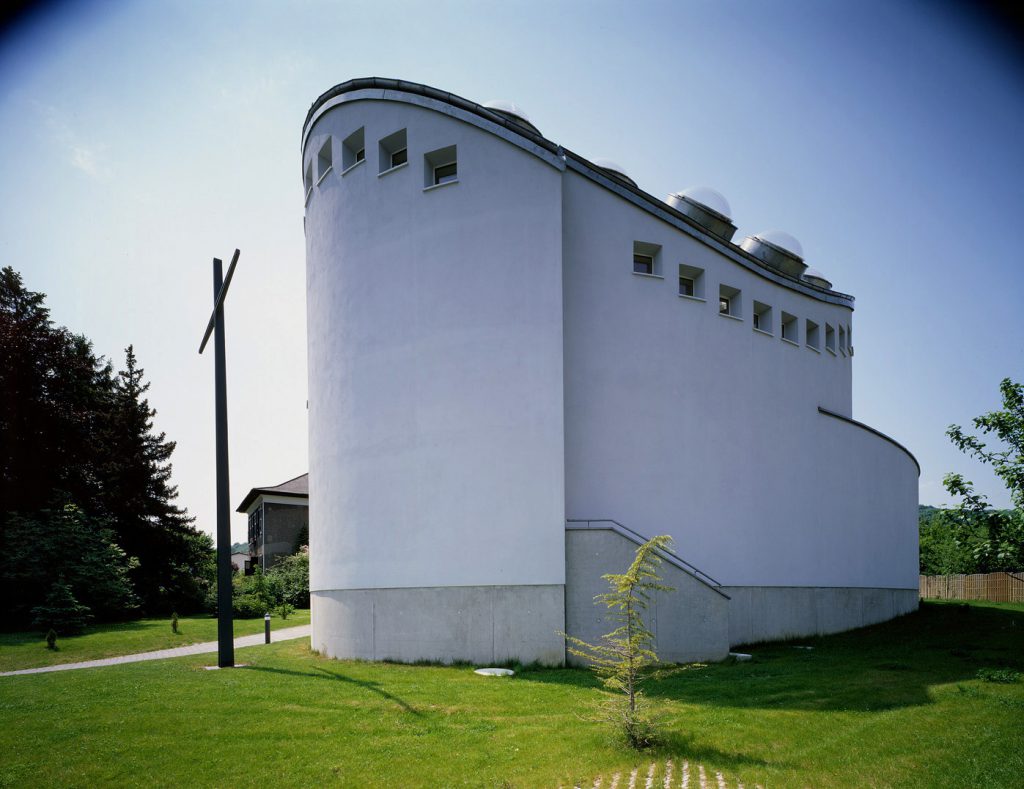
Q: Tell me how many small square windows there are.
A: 14